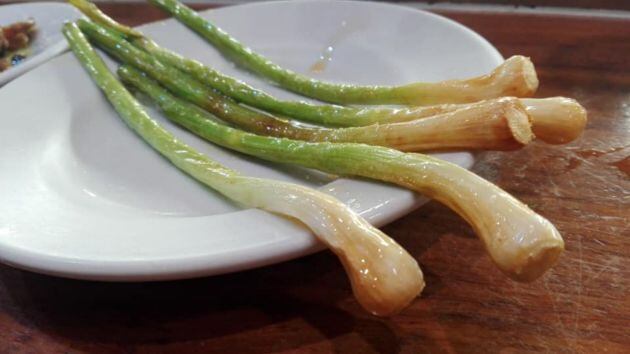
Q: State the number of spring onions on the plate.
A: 5